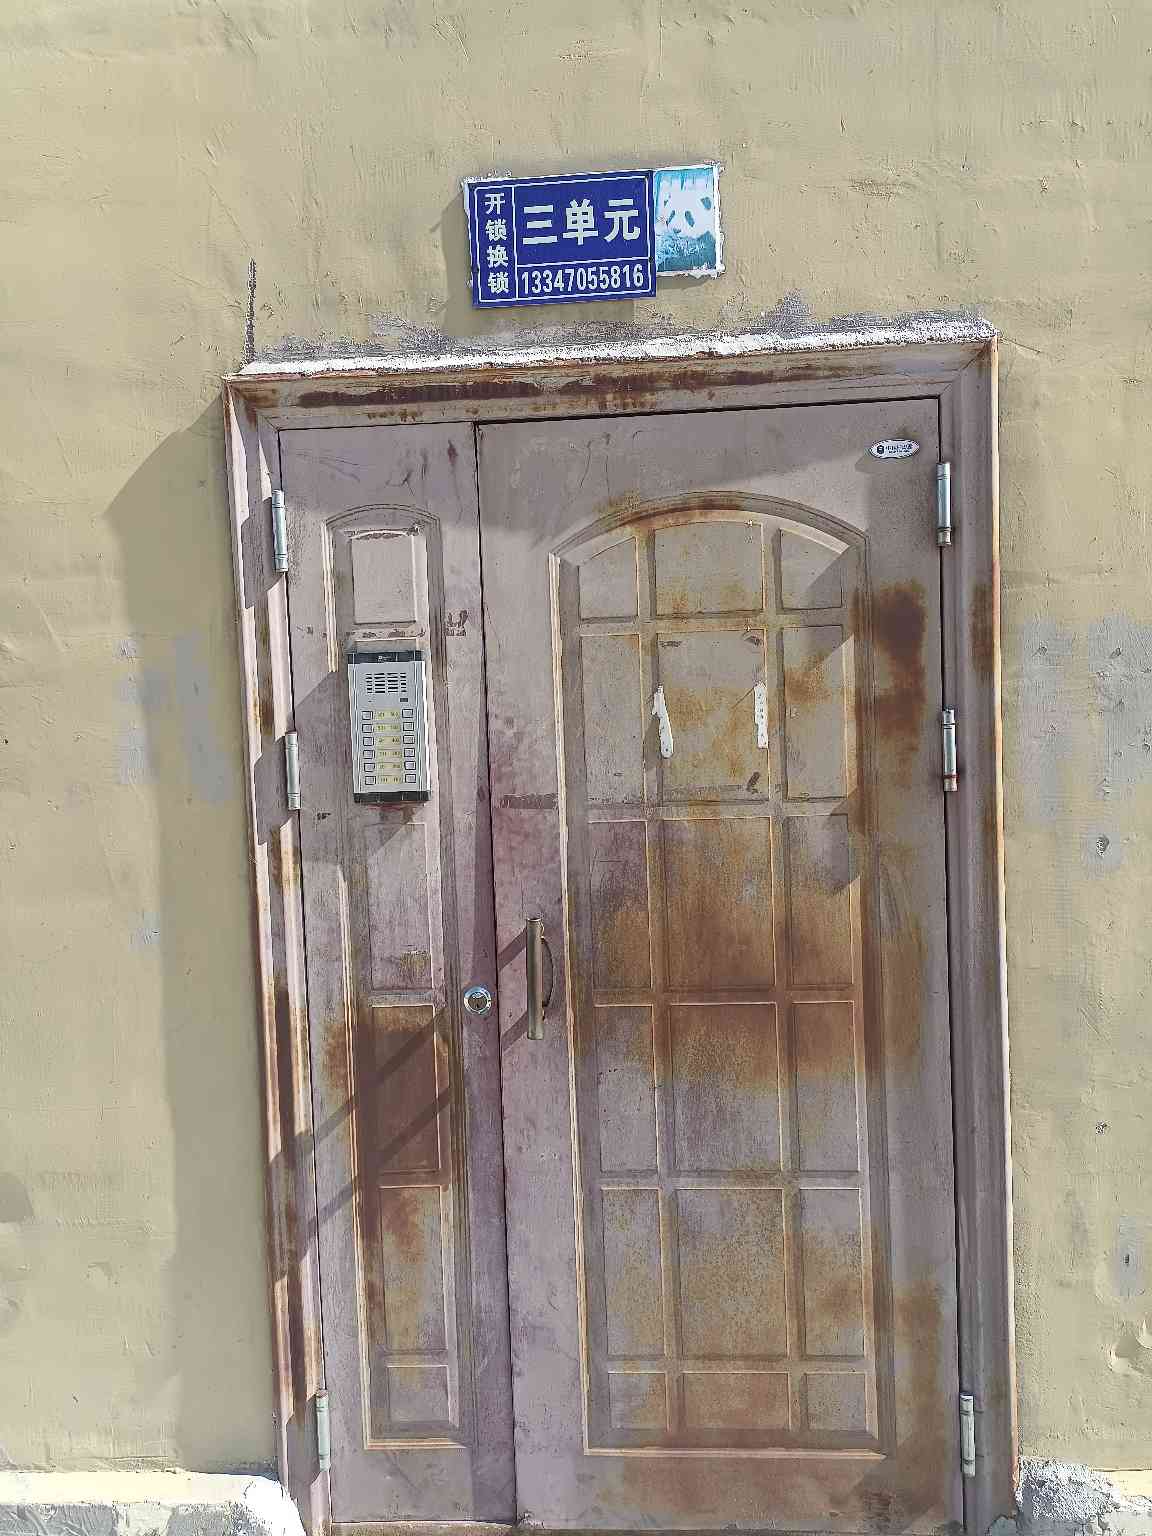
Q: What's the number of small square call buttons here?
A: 12